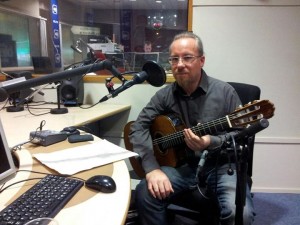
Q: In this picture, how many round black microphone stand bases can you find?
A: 2